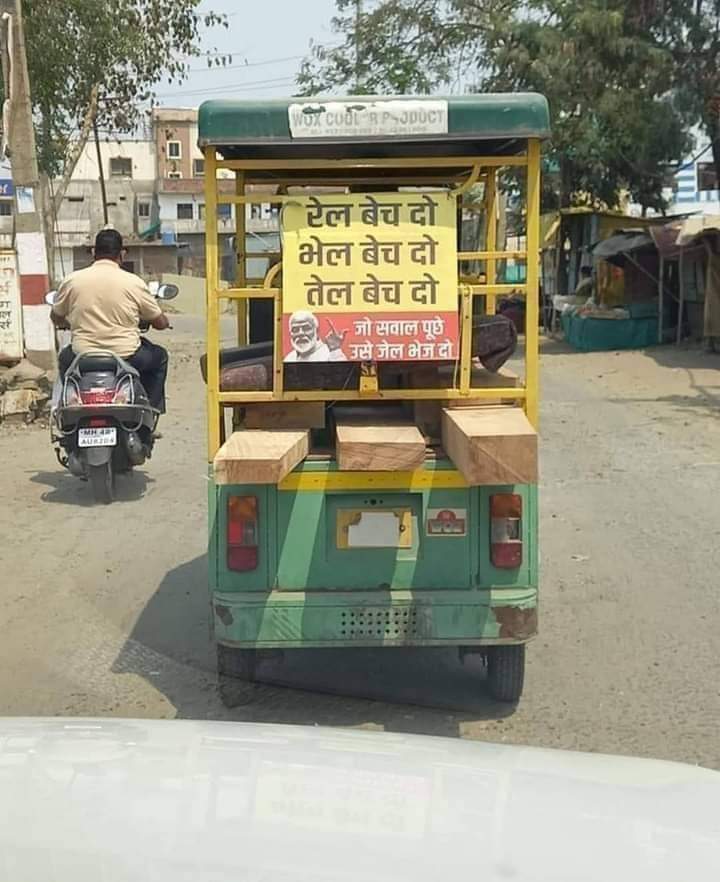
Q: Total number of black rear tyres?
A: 3